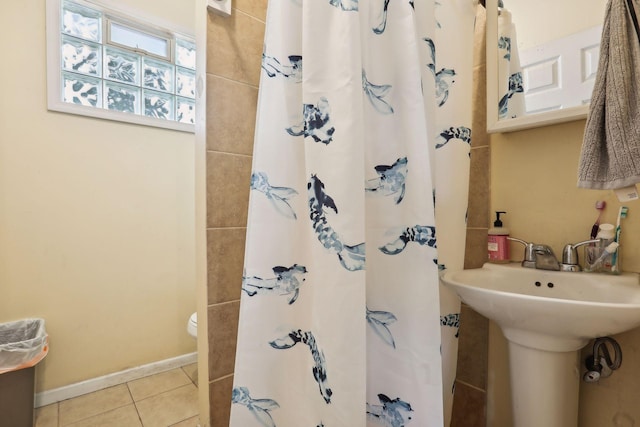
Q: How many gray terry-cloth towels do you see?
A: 1